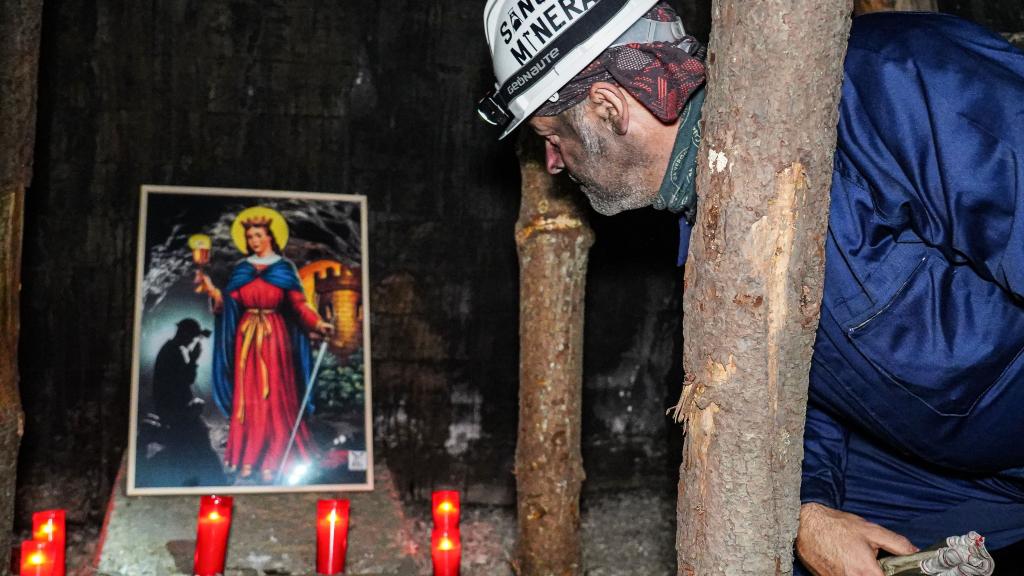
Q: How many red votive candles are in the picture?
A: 6